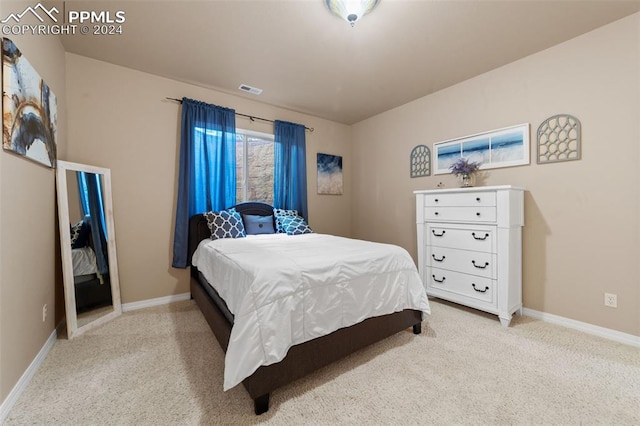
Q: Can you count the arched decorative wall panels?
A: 2